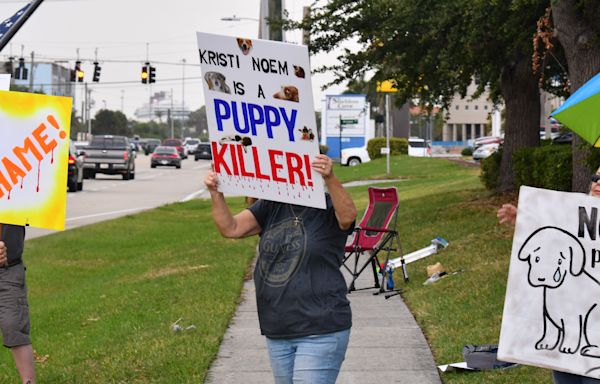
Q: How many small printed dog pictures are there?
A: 6